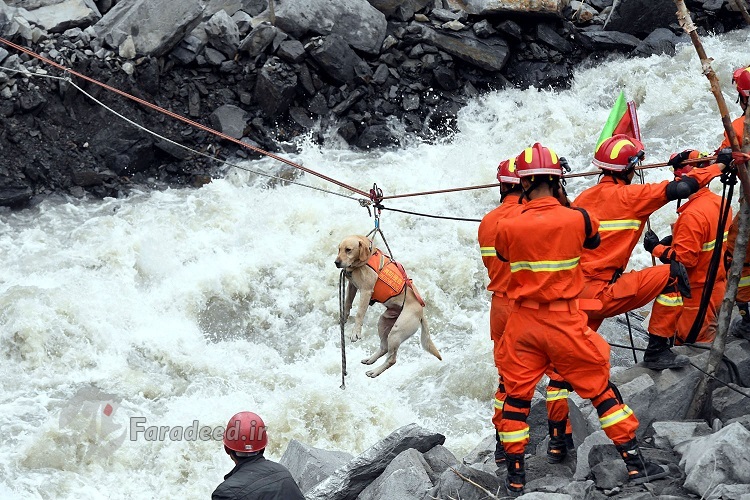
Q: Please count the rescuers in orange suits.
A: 5